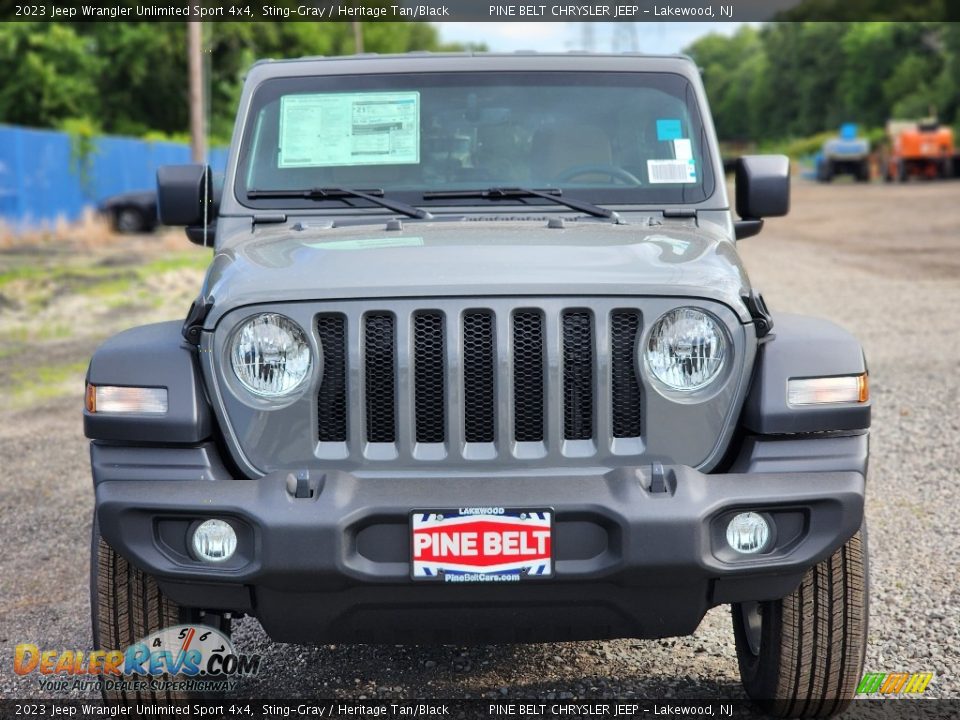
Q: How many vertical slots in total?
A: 7